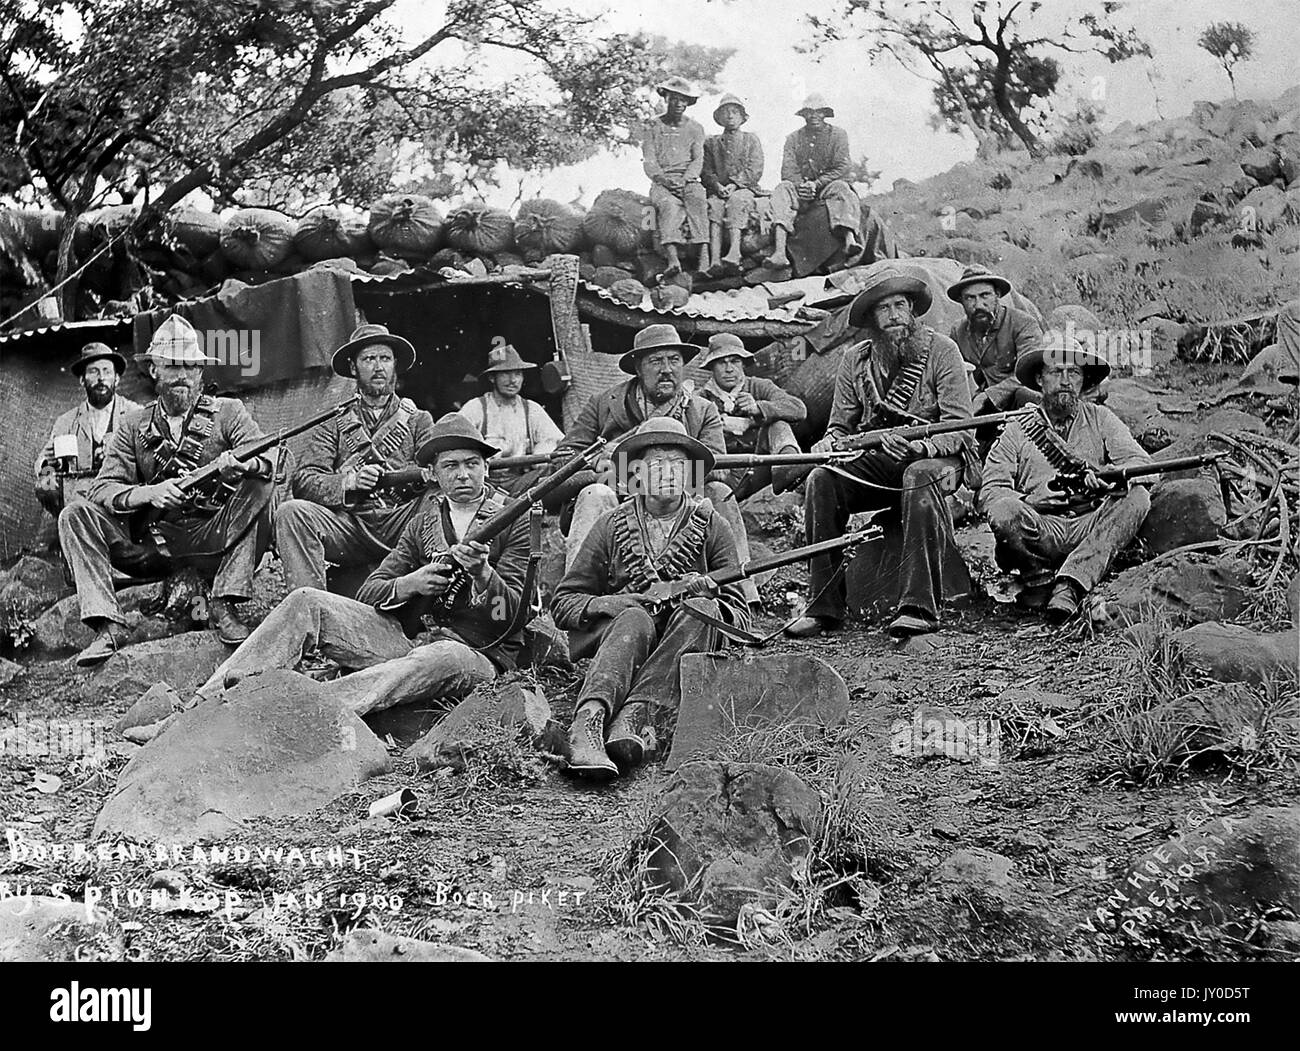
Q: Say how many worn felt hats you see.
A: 14